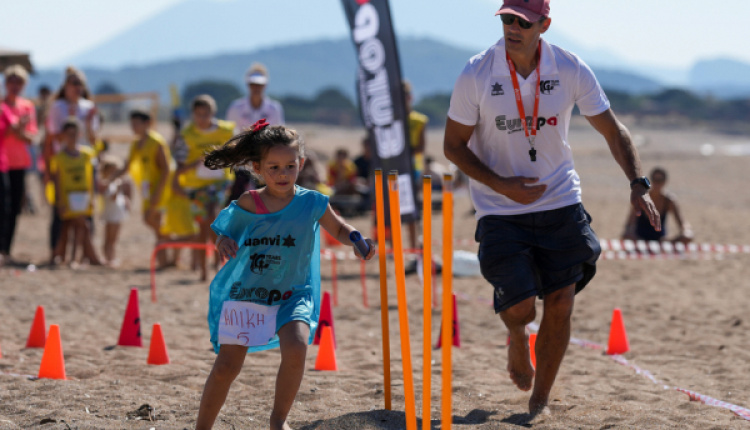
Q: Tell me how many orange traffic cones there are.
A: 6